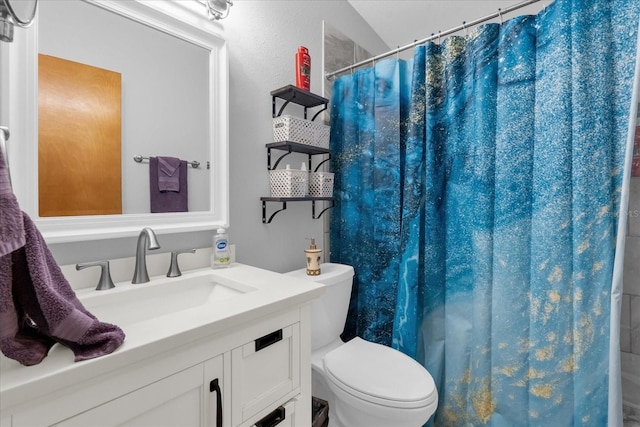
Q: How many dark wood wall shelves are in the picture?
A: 3